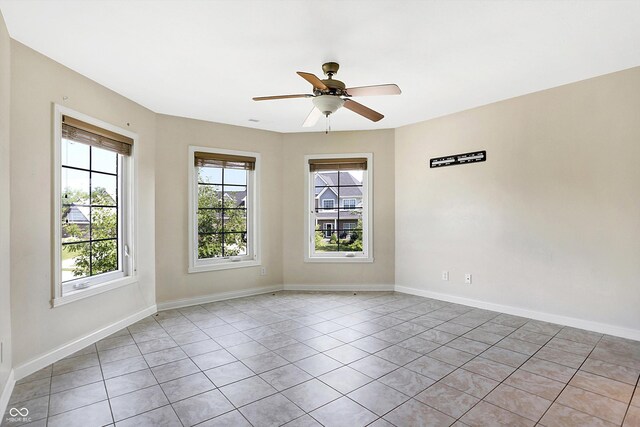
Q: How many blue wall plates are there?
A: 0